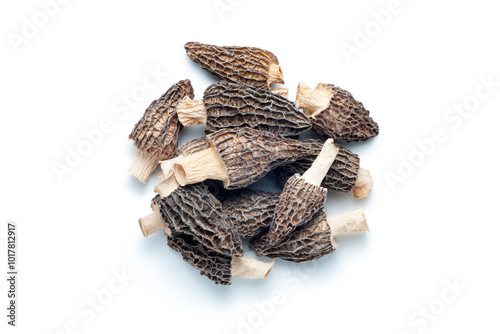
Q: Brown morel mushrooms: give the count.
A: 12